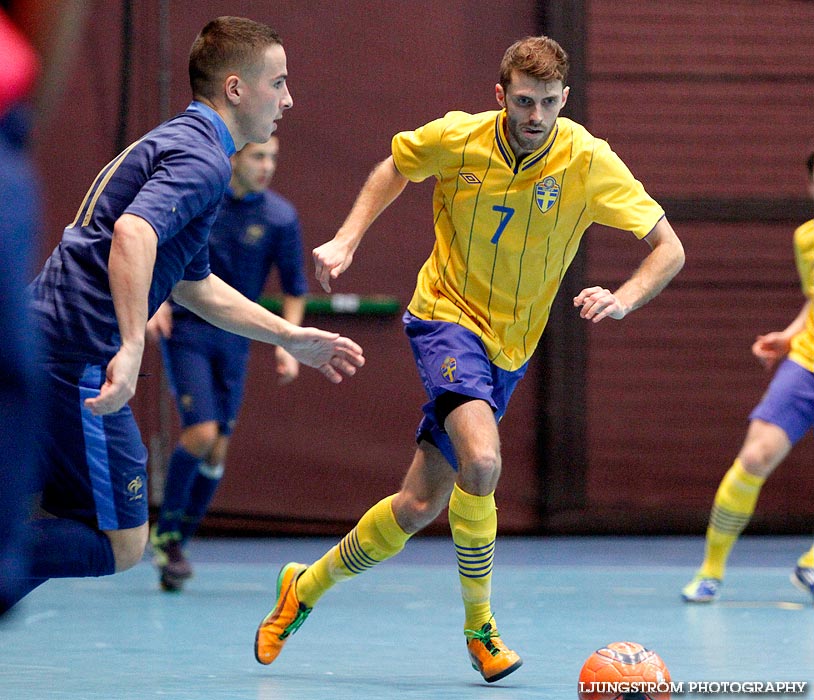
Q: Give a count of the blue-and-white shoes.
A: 2